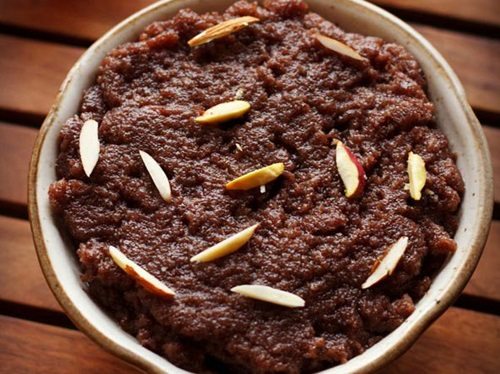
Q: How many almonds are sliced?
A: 12